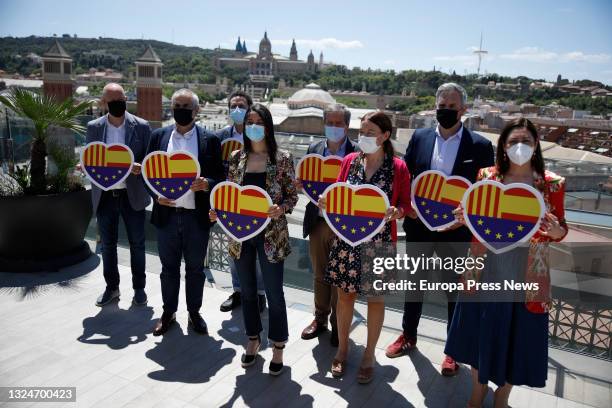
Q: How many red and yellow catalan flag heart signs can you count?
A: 8